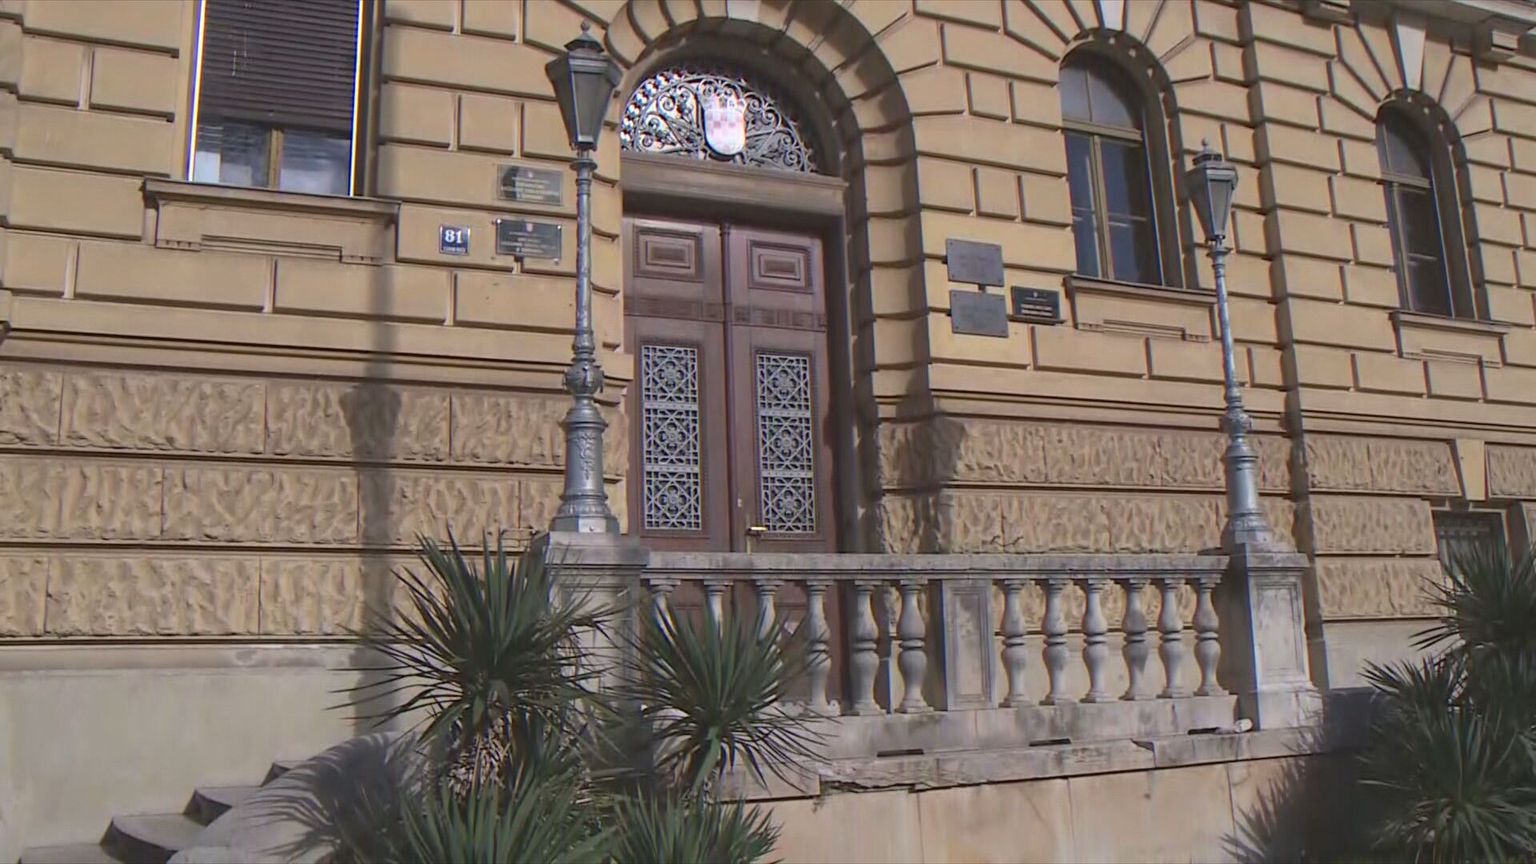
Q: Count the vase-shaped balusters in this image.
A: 12